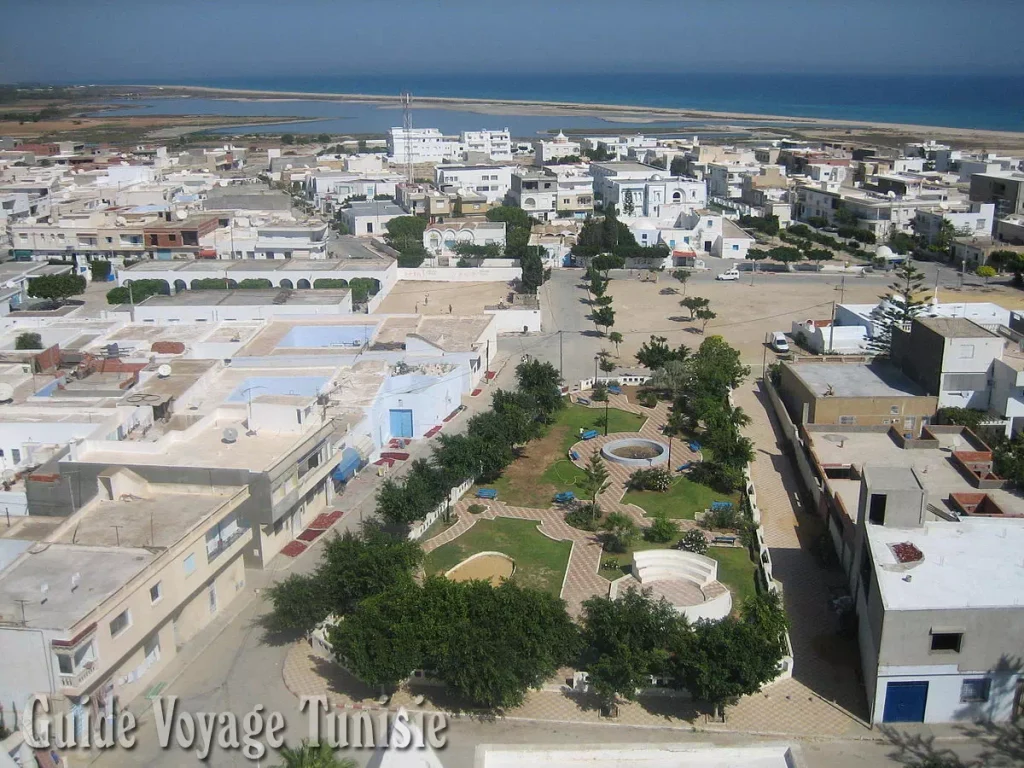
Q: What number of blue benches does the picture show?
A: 10